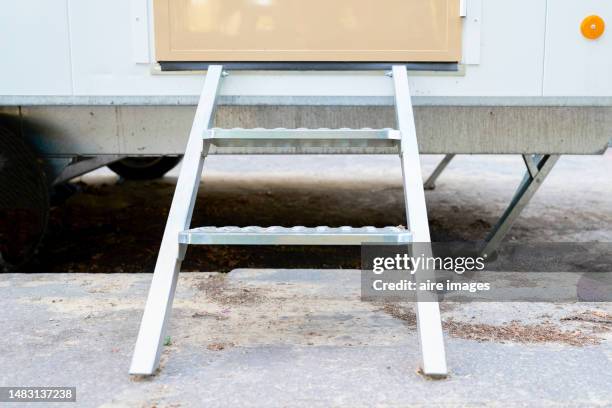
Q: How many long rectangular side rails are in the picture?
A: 2